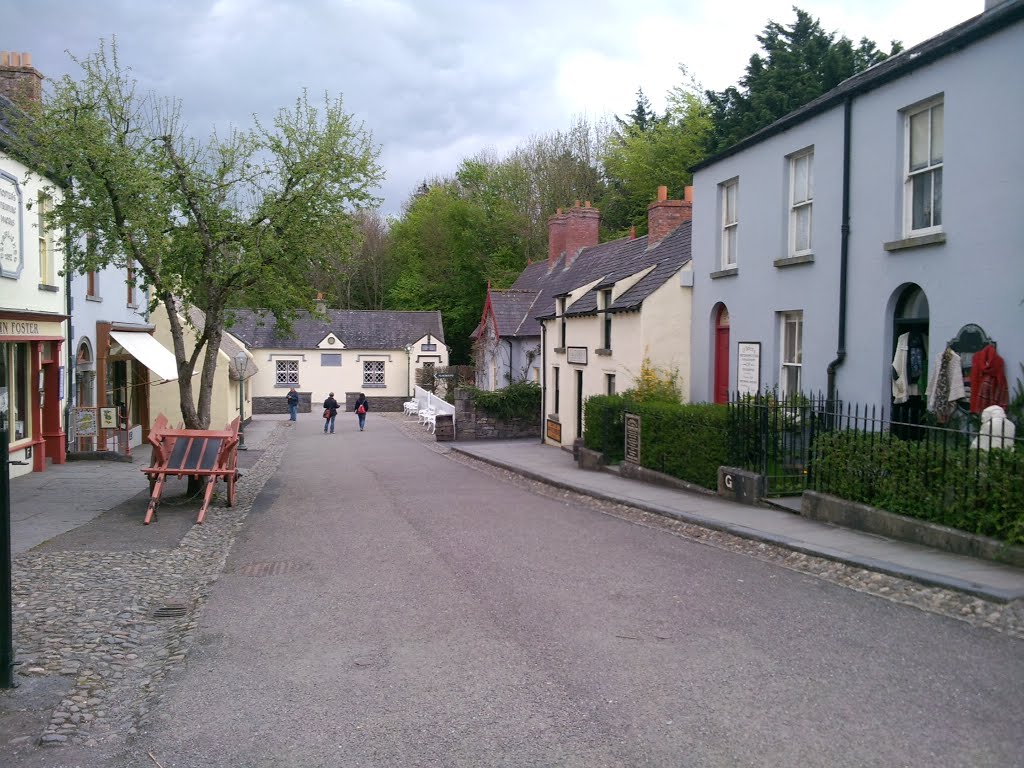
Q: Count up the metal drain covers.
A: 2